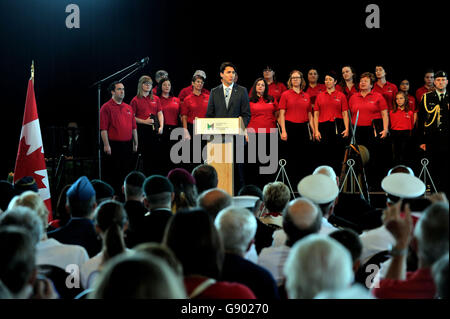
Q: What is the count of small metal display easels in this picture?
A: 3